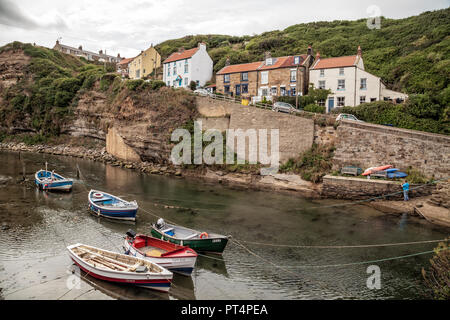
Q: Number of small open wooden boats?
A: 5